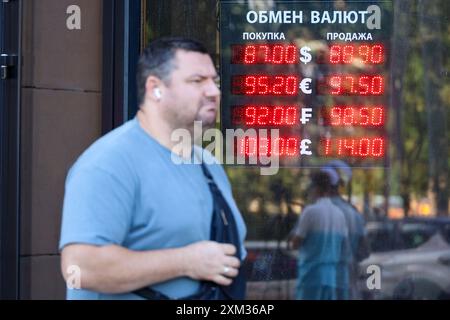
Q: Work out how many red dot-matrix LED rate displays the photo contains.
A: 8